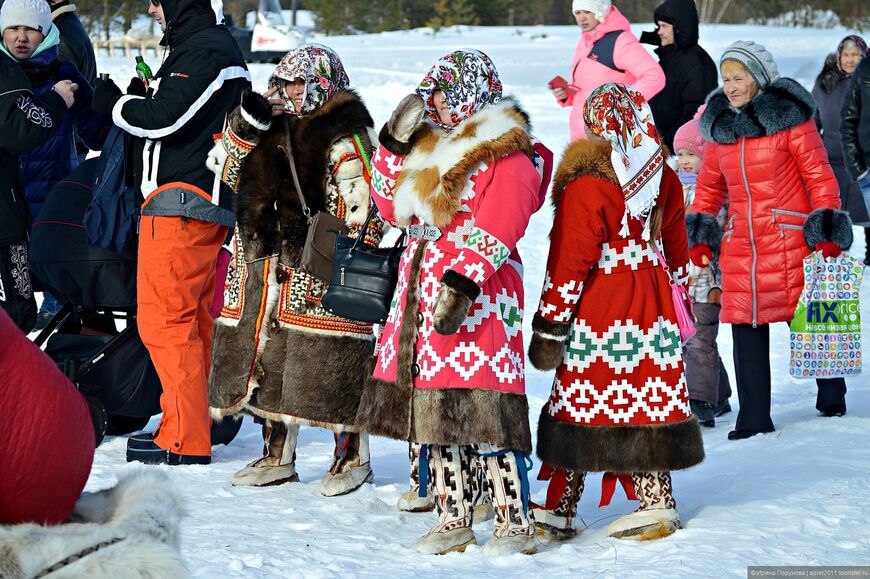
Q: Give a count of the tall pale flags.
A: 0